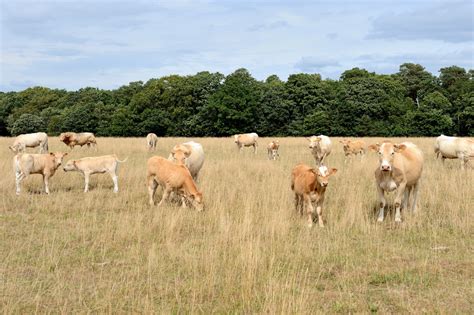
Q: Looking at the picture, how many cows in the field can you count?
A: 14